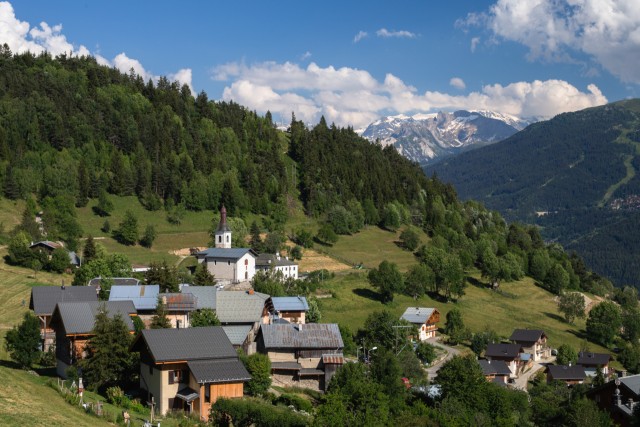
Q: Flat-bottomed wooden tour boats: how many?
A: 0